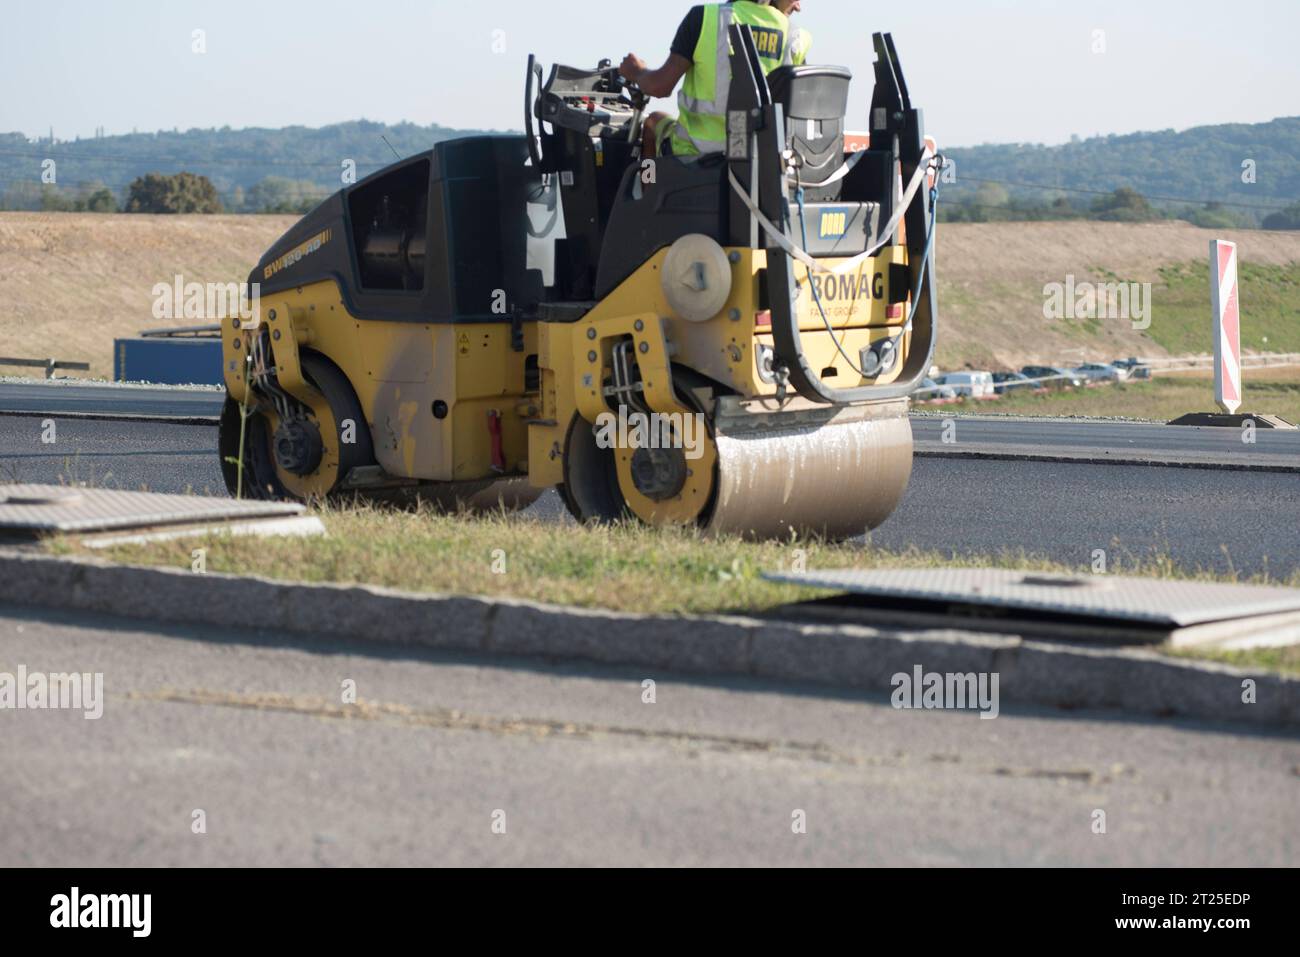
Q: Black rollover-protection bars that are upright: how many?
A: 2